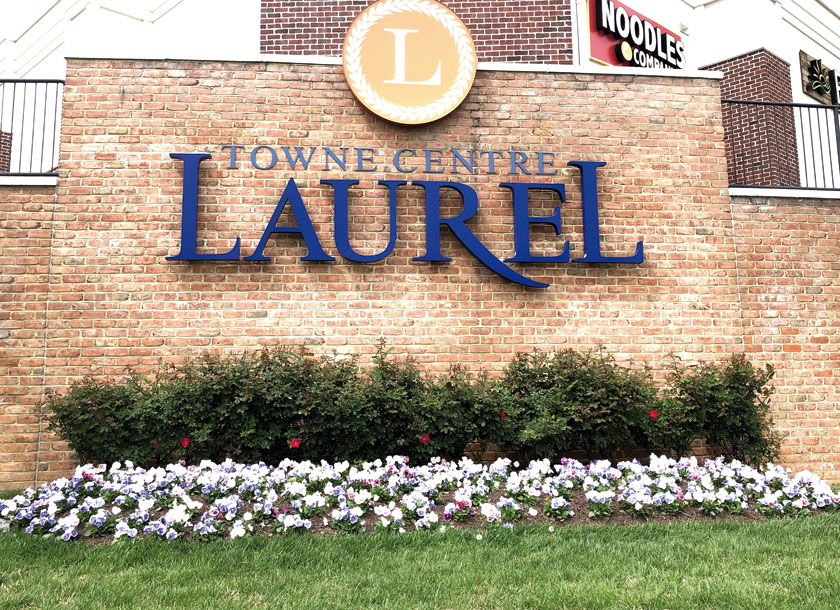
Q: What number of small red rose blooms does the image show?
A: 5